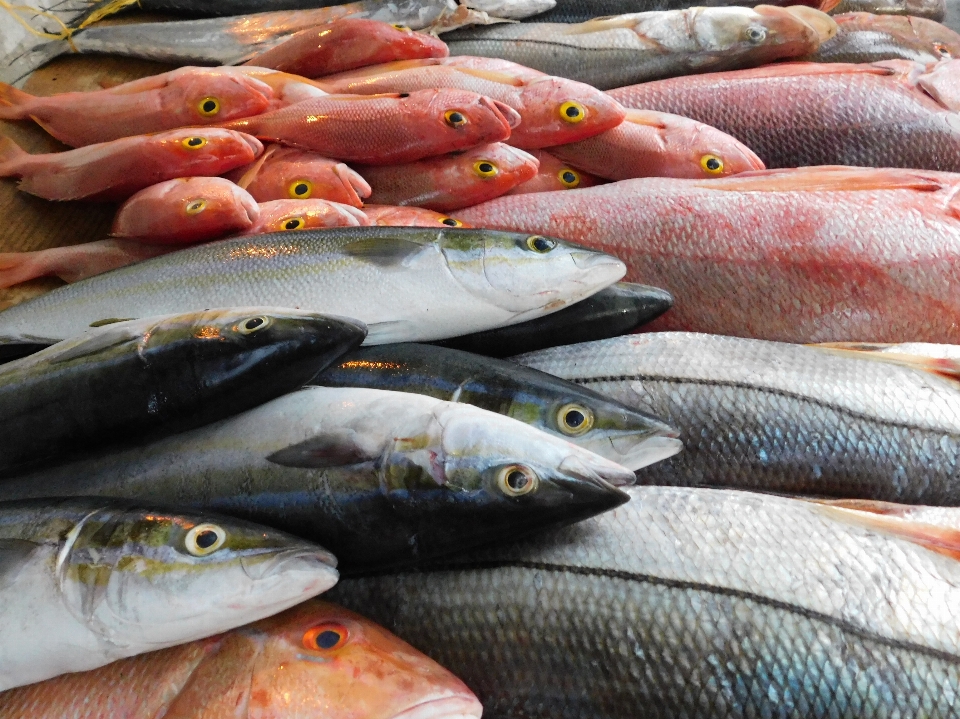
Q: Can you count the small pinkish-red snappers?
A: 12